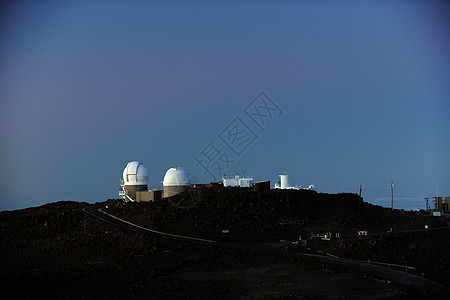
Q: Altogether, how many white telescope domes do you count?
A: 2